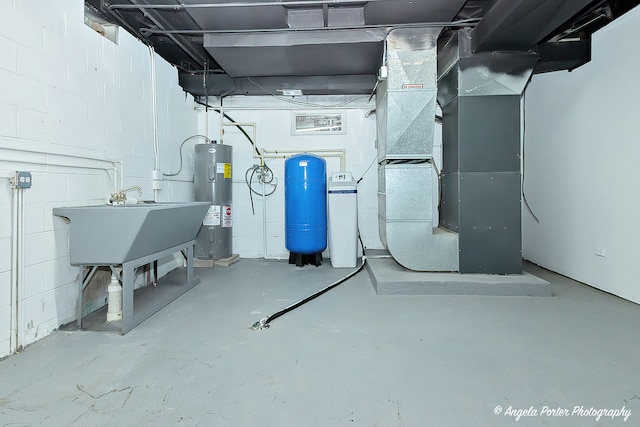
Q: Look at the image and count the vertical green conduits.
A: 0